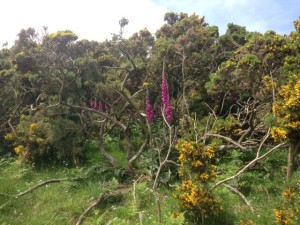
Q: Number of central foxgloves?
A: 2